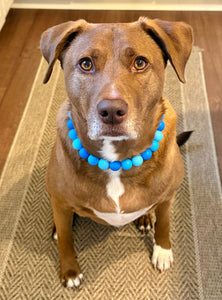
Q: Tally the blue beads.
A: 15